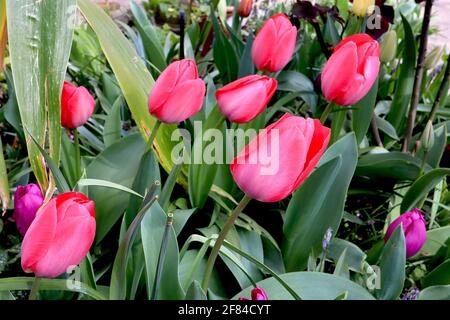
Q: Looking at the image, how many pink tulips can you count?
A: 7